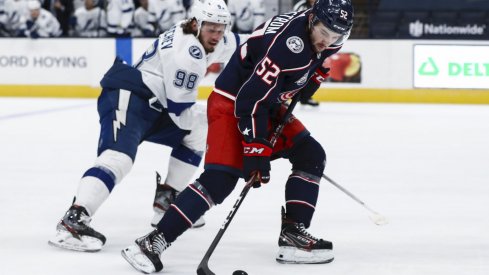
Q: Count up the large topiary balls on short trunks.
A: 0